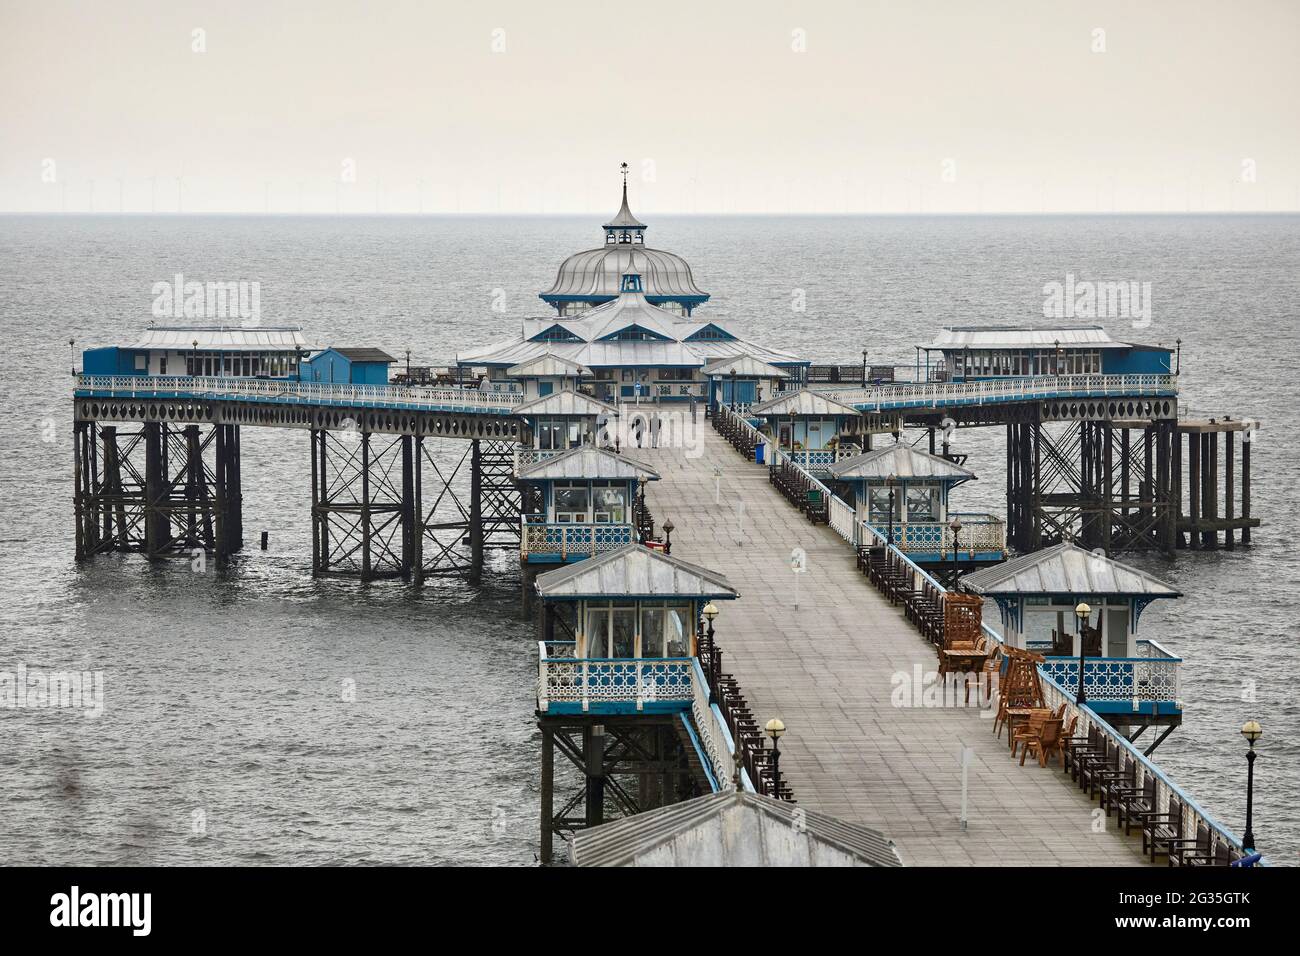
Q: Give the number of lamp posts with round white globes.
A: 4